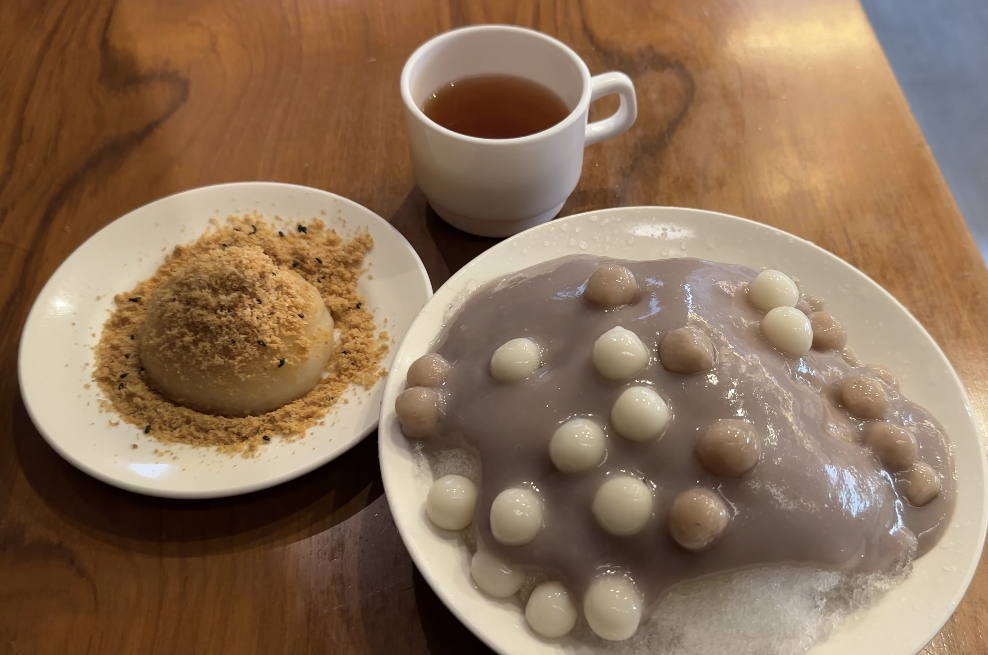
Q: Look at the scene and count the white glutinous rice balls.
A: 12